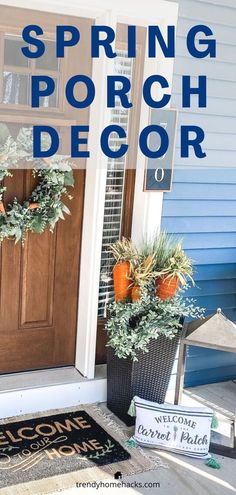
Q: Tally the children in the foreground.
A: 0